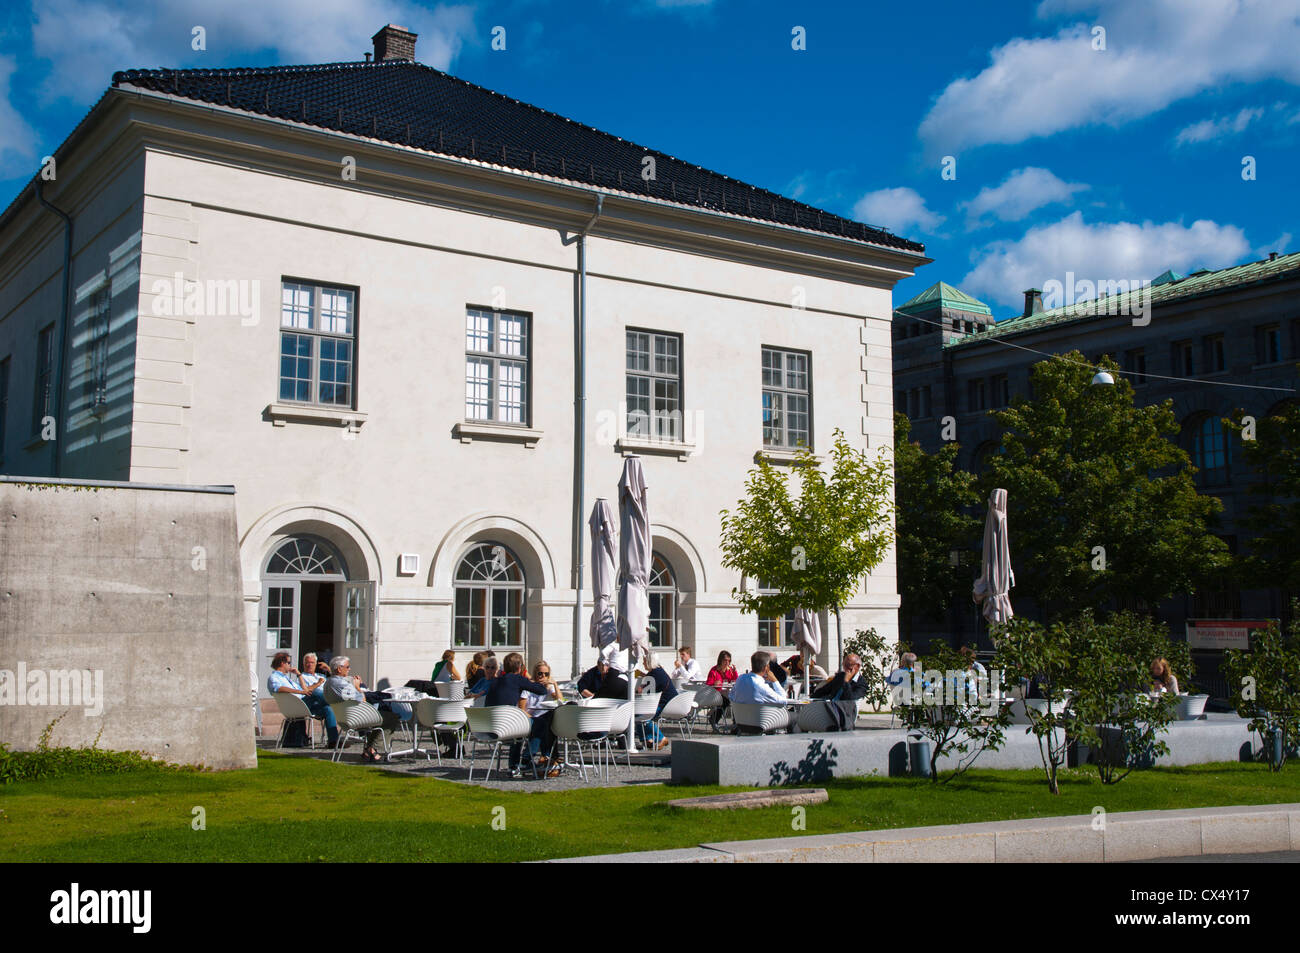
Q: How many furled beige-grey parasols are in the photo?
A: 4